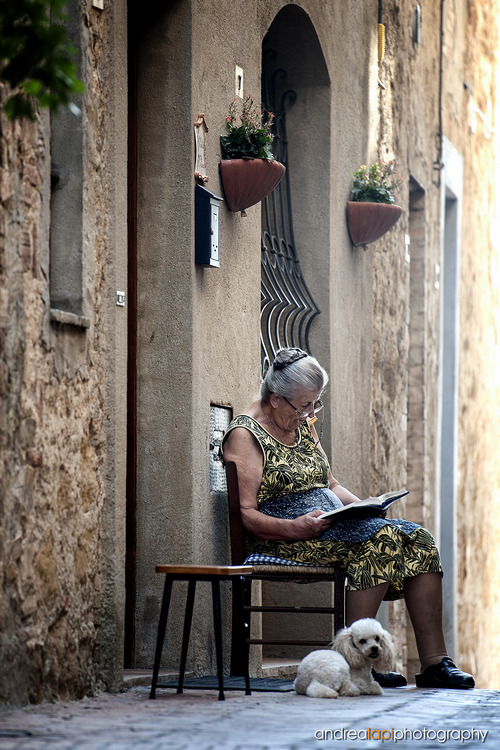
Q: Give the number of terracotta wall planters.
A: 2